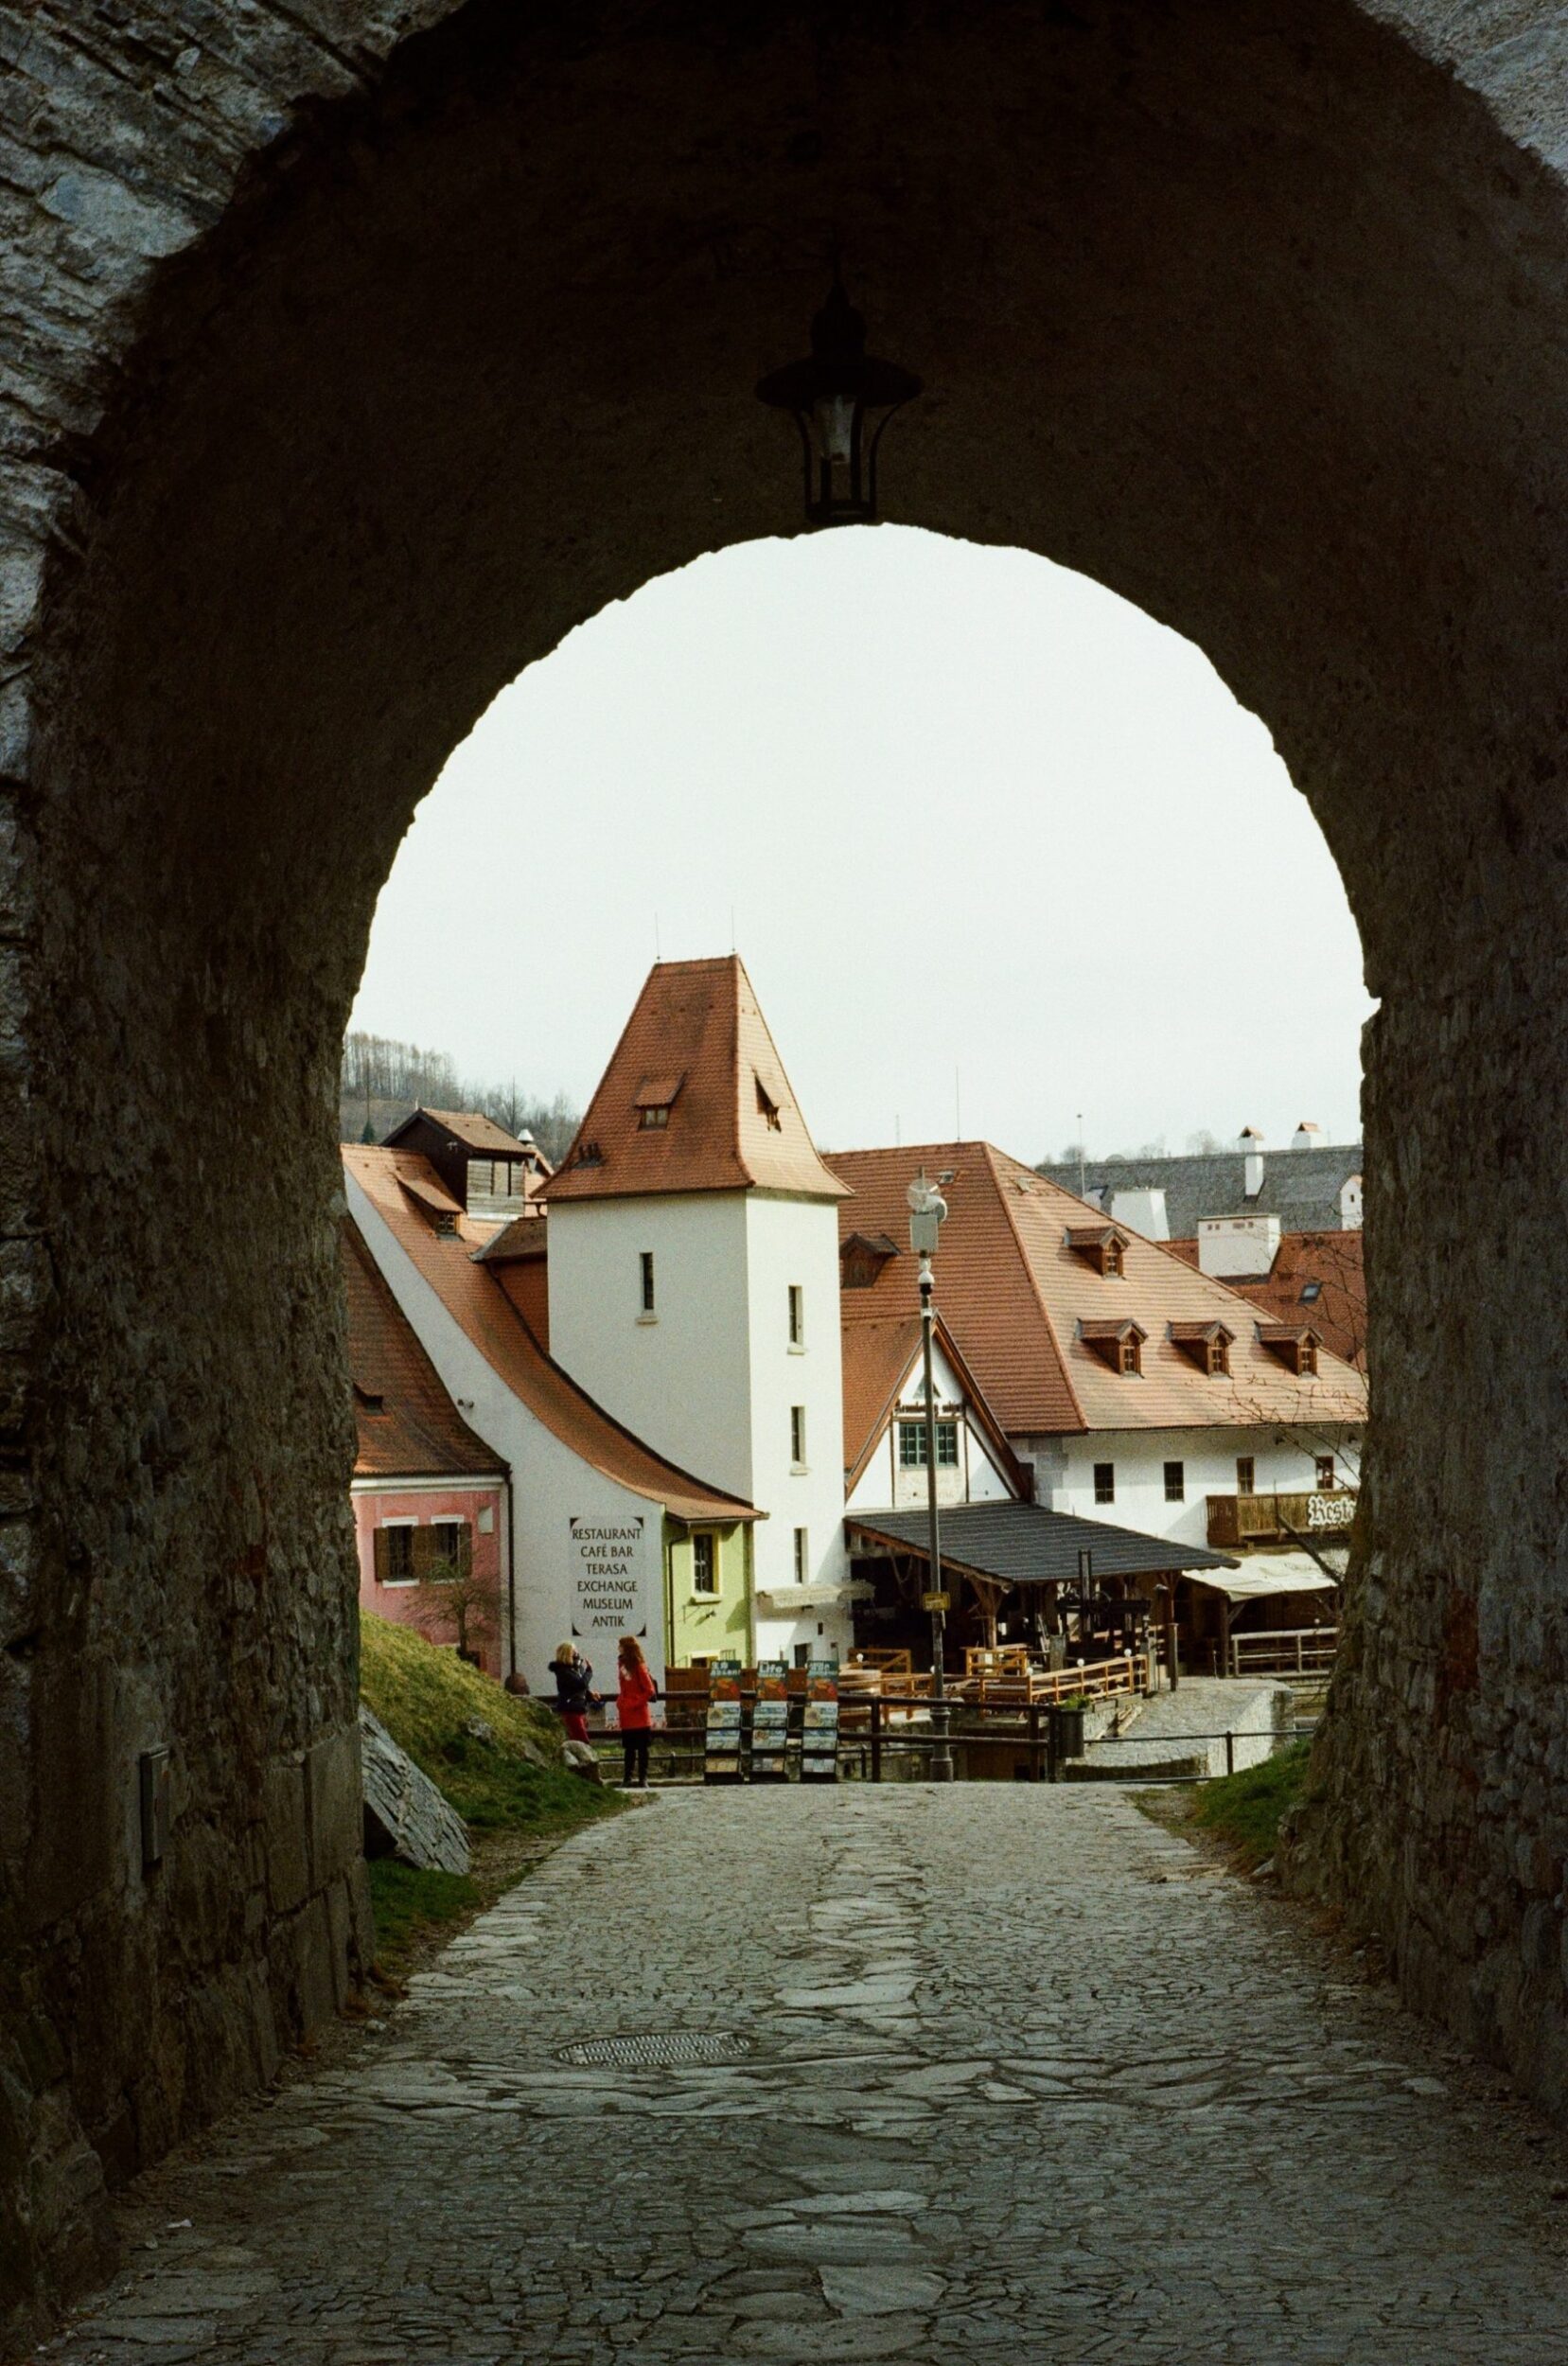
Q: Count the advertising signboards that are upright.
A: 3